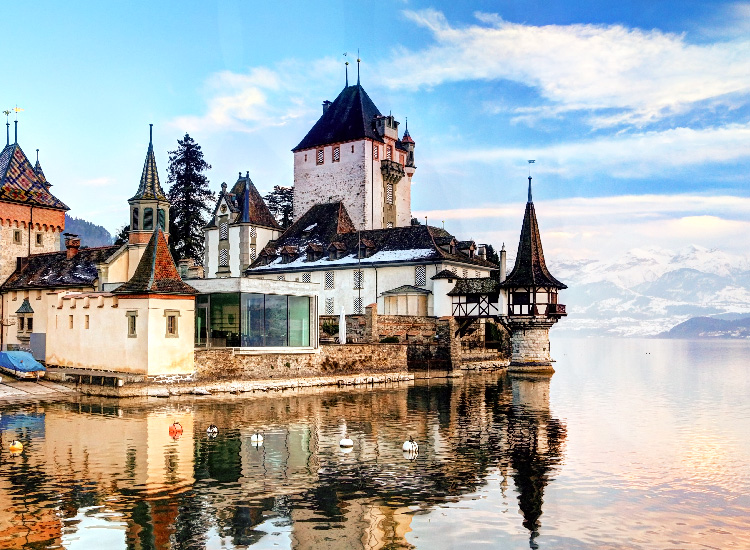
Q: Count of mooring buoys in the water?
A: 6